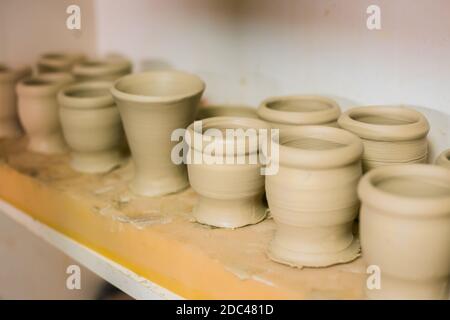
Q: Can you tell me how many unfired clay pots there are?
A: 13